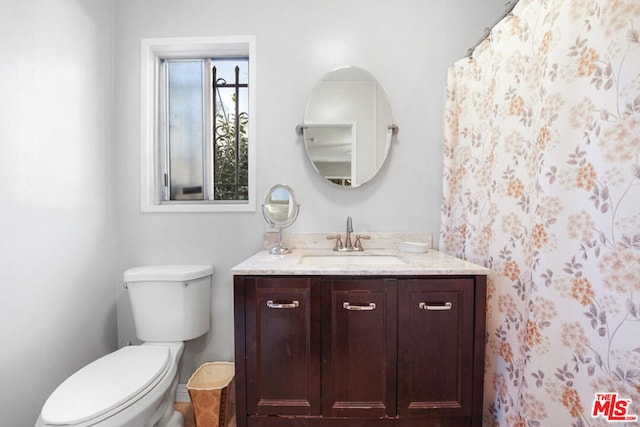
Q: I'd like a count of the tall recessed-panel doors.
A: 3